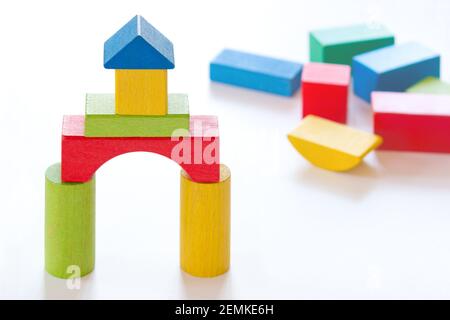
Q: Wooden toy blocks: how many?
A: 13